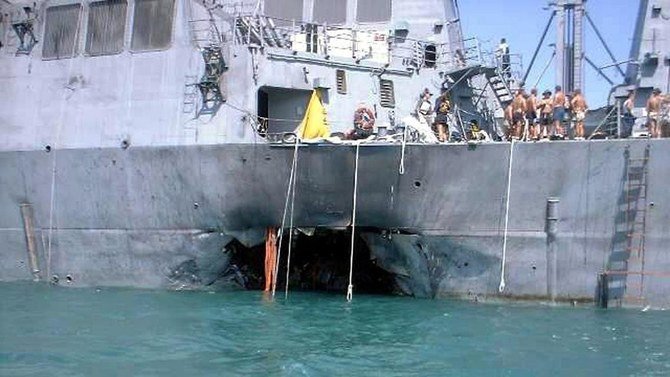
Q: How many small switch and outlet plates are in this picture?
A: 0